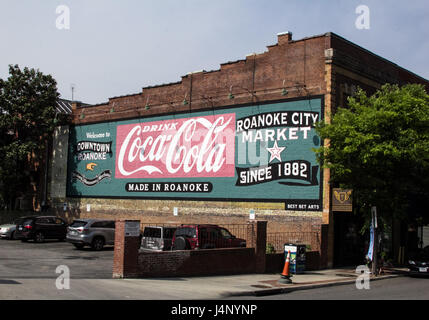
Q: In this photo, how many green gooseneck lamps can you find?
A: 7